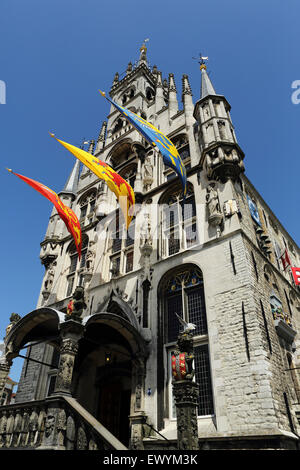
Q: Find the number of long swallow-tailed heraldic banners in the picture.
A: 3